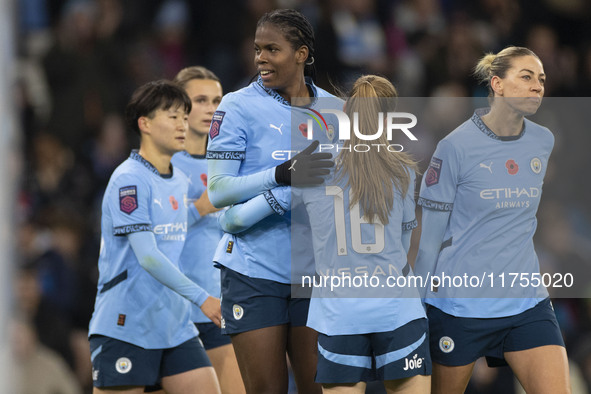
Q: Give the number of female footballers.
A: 5